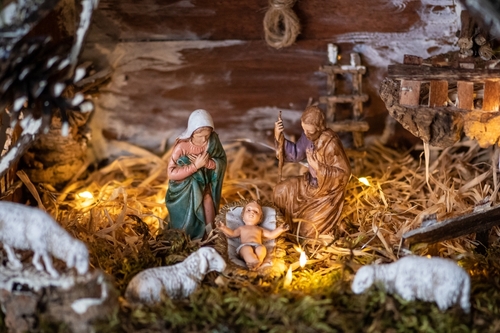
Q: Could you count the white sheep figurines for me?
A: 3